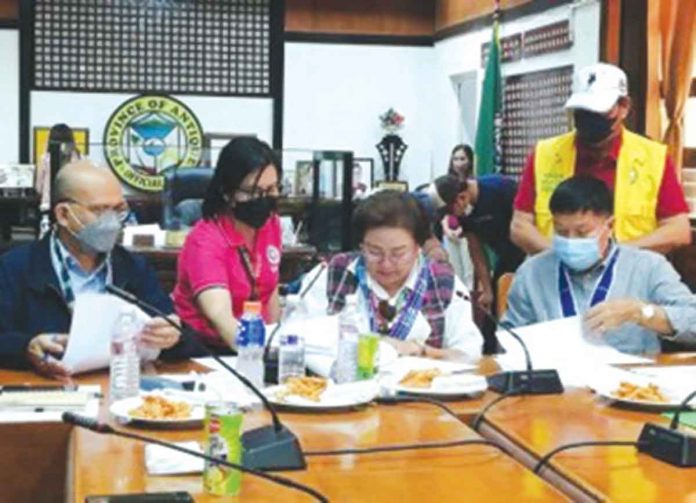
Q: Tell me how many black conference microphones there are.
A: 5